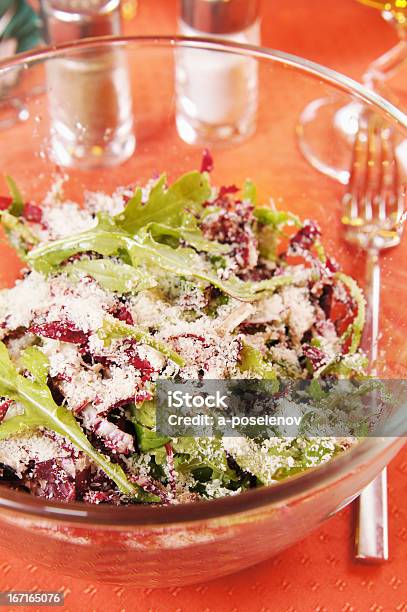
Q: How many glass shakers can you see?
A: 2